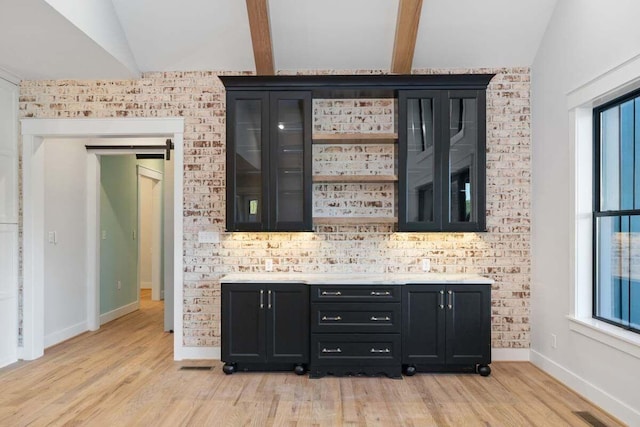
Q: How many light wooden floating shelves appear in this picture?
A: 3